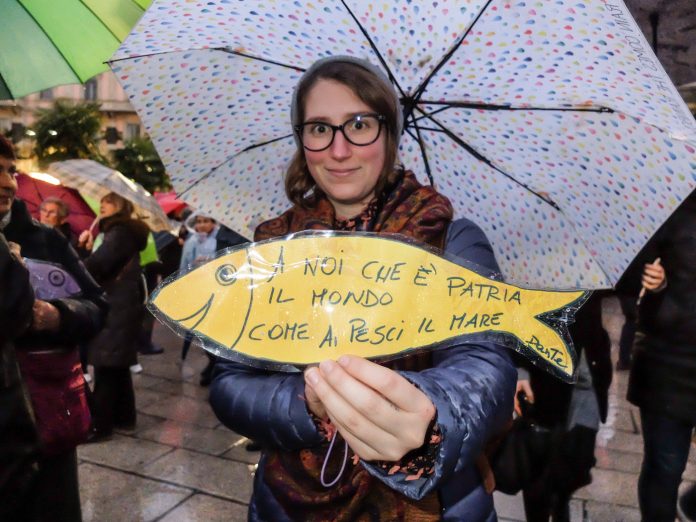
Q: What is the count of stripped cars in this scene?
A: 0